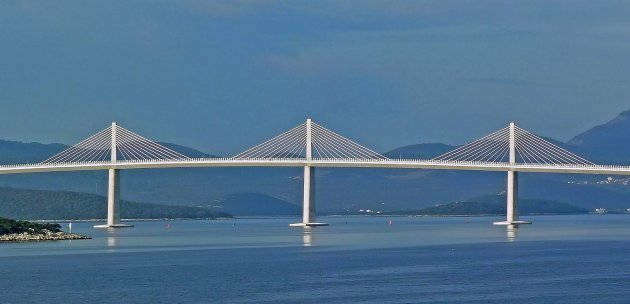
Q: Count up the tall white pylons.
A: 3